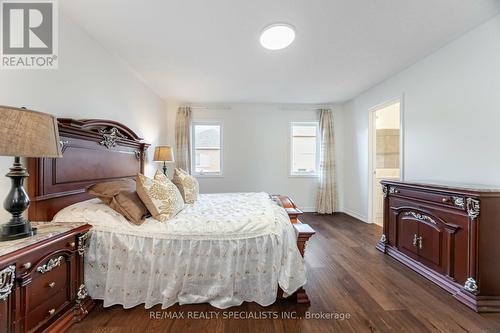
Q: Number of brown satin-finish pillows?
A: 2